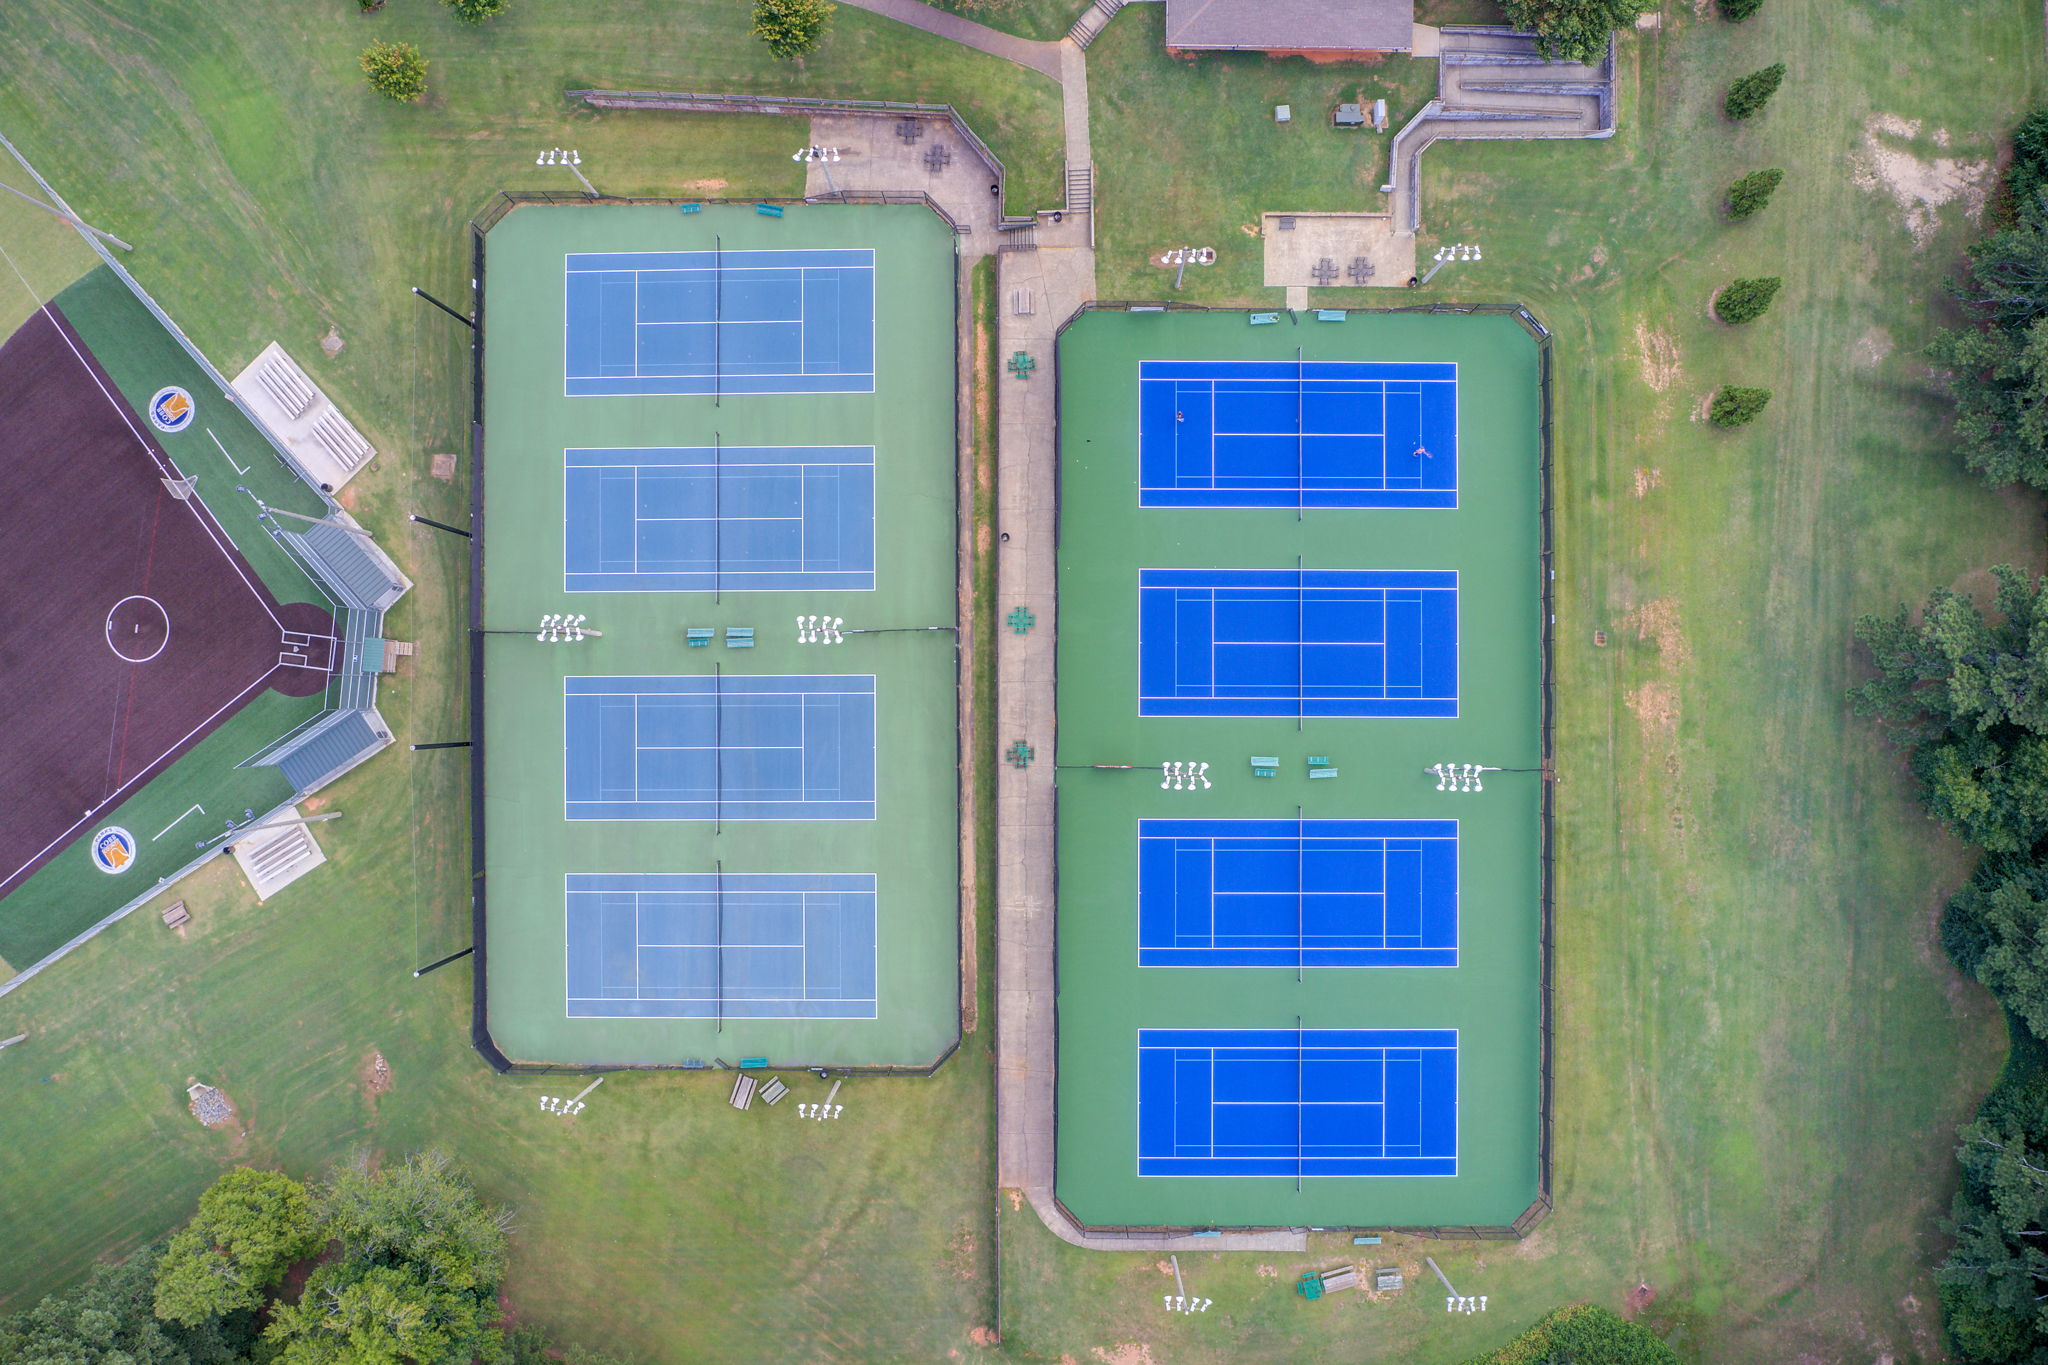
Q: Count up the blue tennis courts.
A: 8